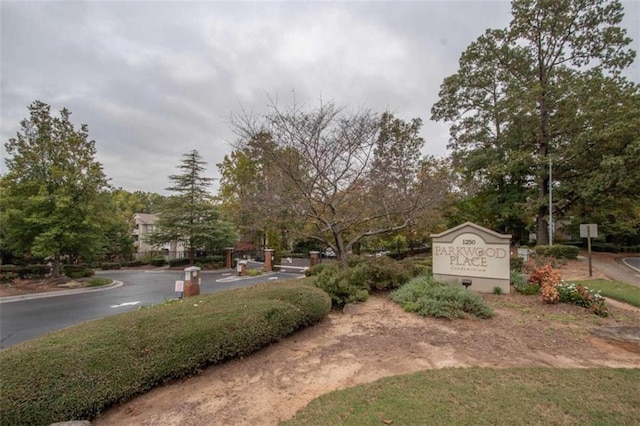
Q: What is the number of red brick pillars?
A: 5